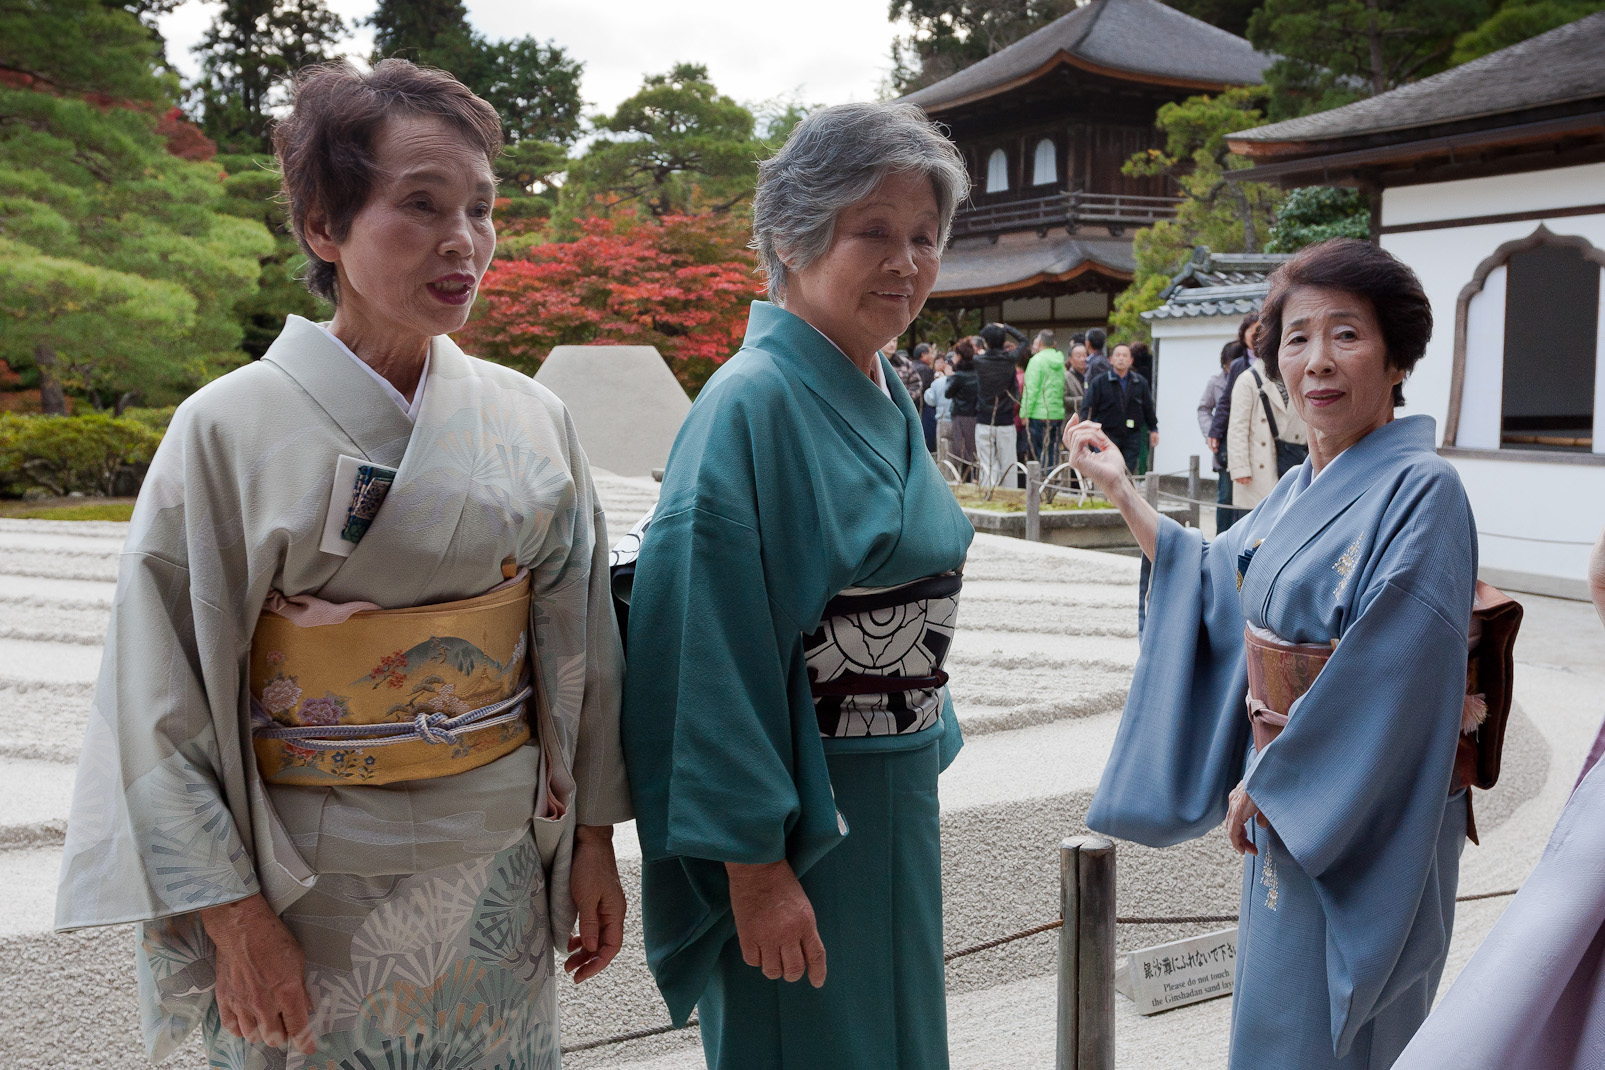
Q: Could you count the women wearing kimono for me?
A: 3